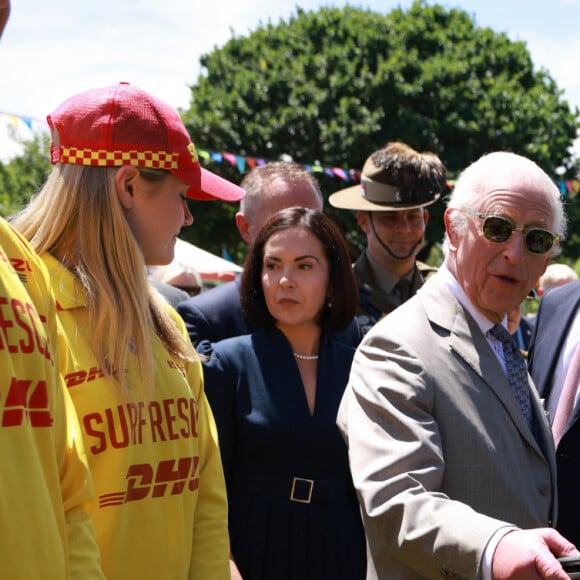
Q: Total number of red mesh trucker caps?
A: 1